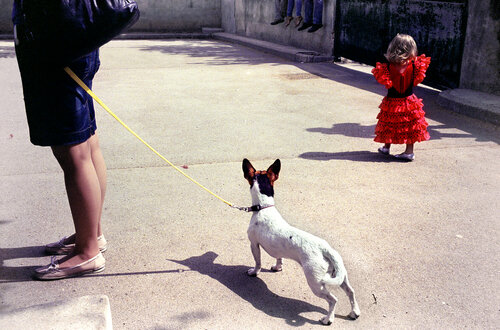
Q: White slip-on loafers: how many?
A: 2